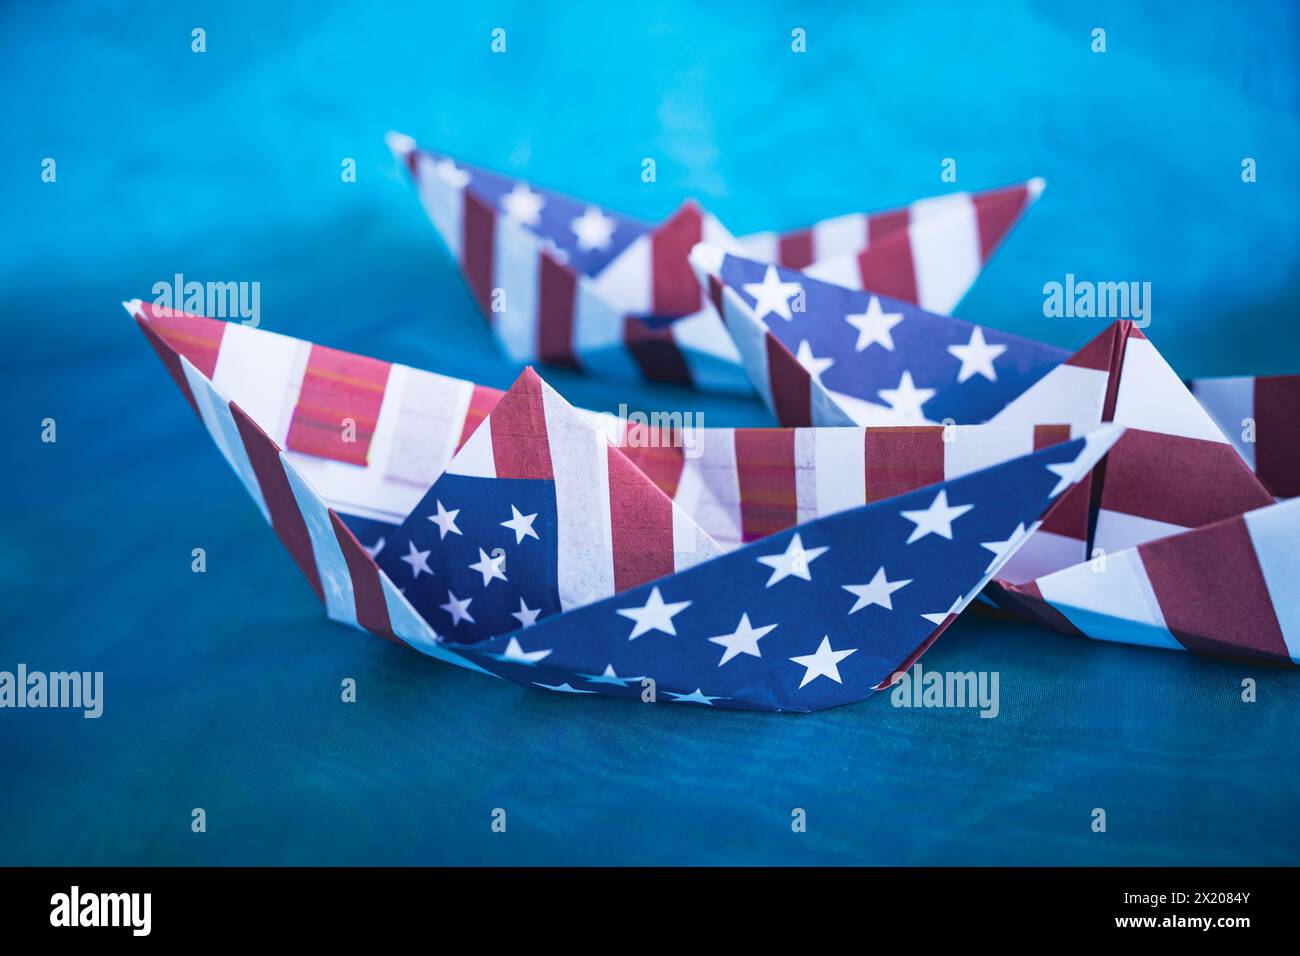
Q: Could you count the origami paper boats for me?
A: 3